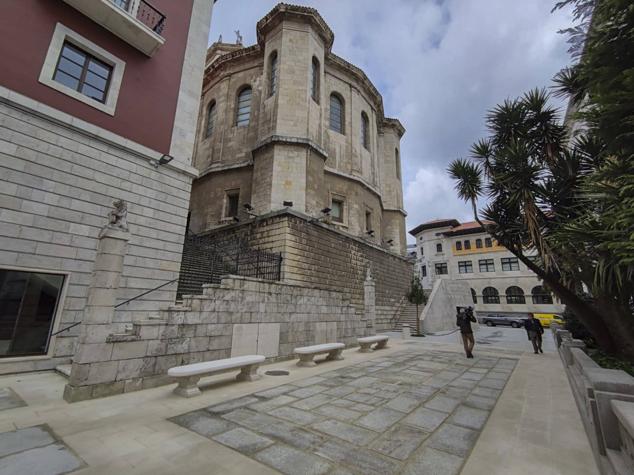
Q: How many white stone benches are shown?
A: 3